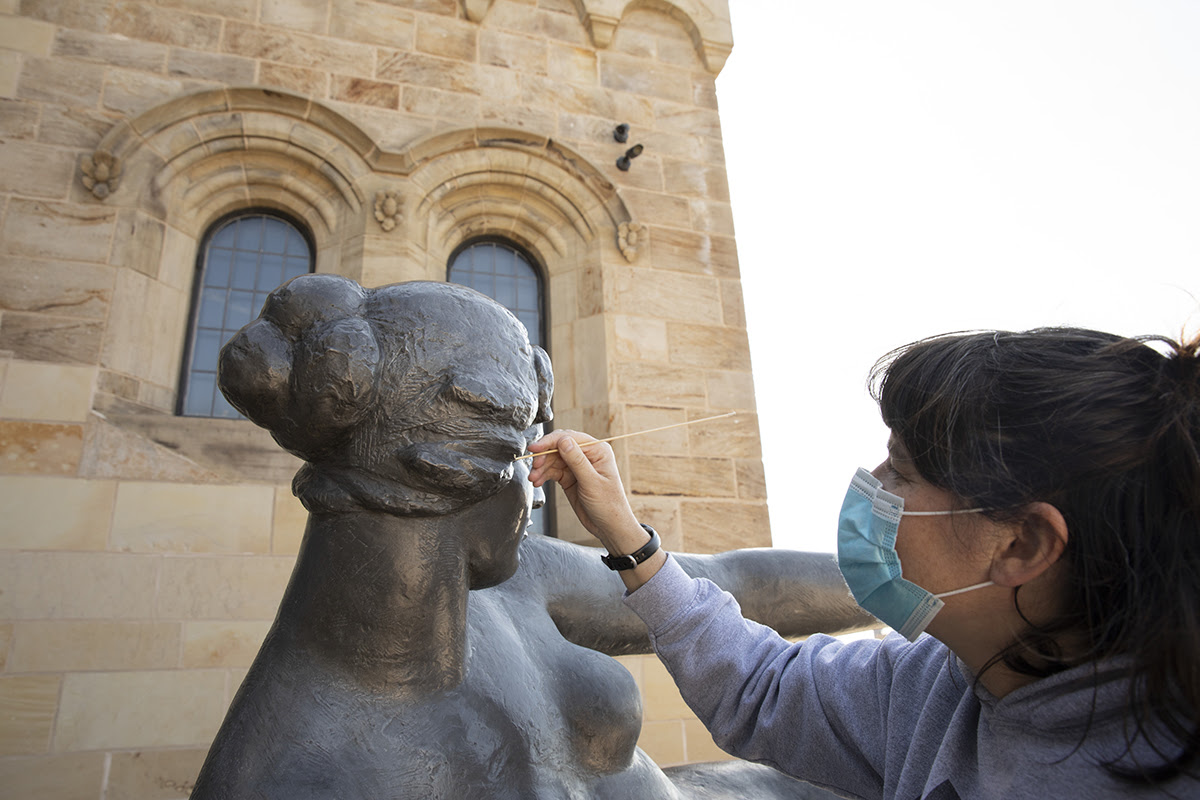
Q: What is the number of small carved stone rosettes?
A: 3